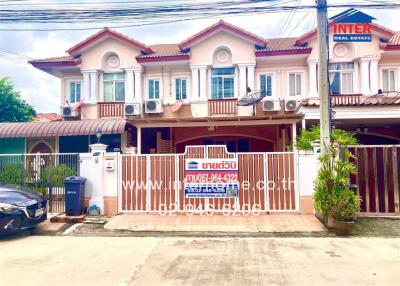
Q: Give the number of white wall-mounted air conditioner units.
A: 5